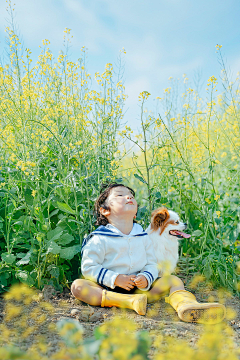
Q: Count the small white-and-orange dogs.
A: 1